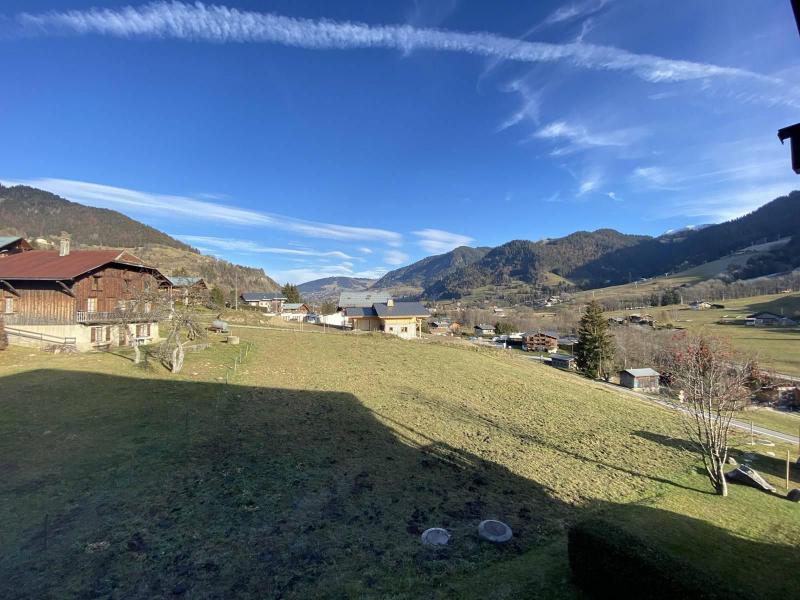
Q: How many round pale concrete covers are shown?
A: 2